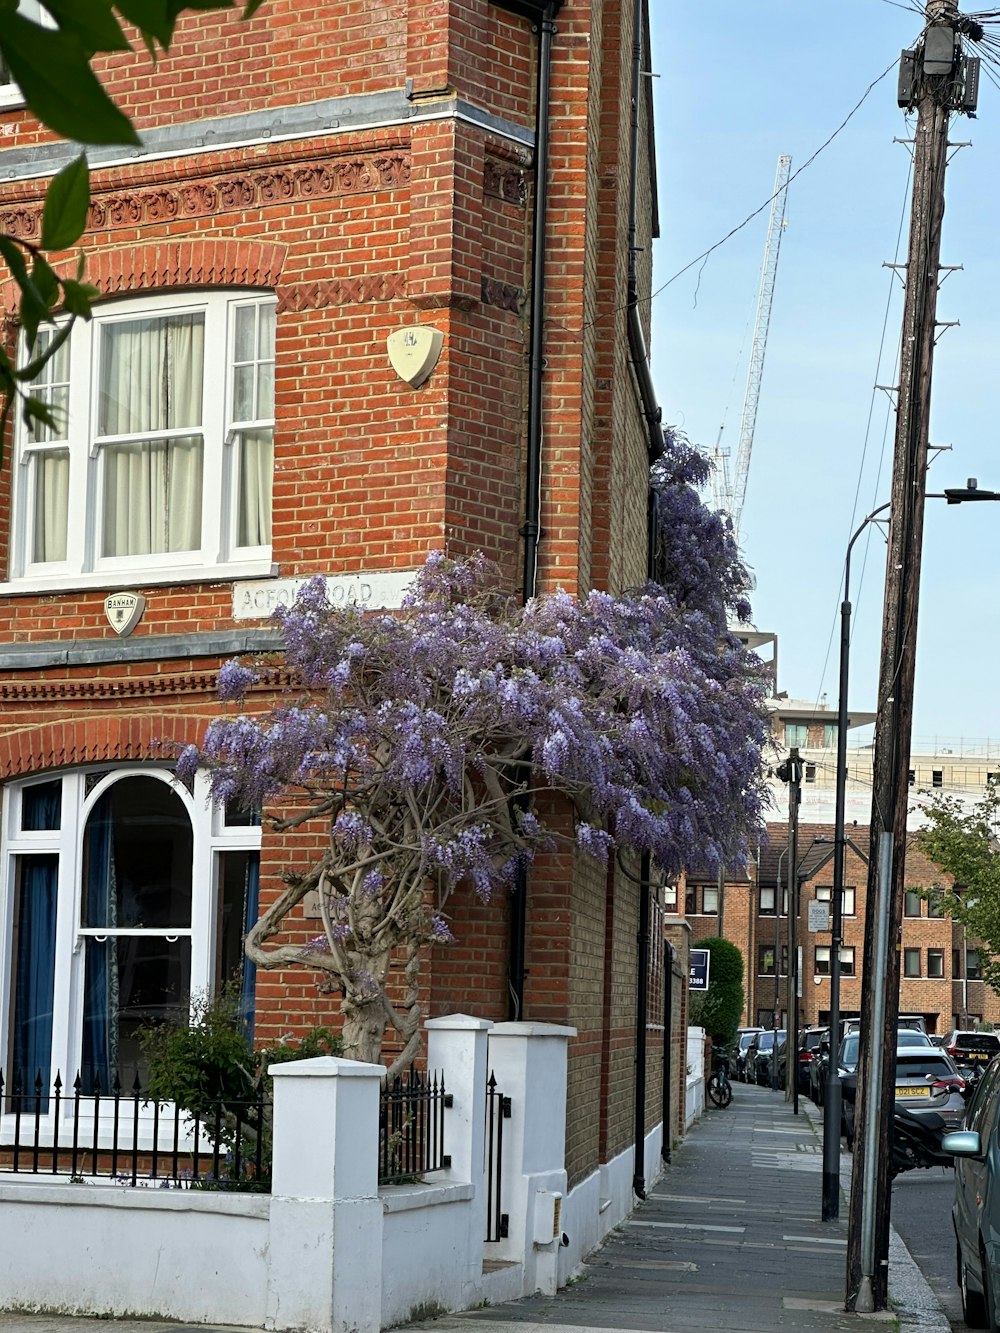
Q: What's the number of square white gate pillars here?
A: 3